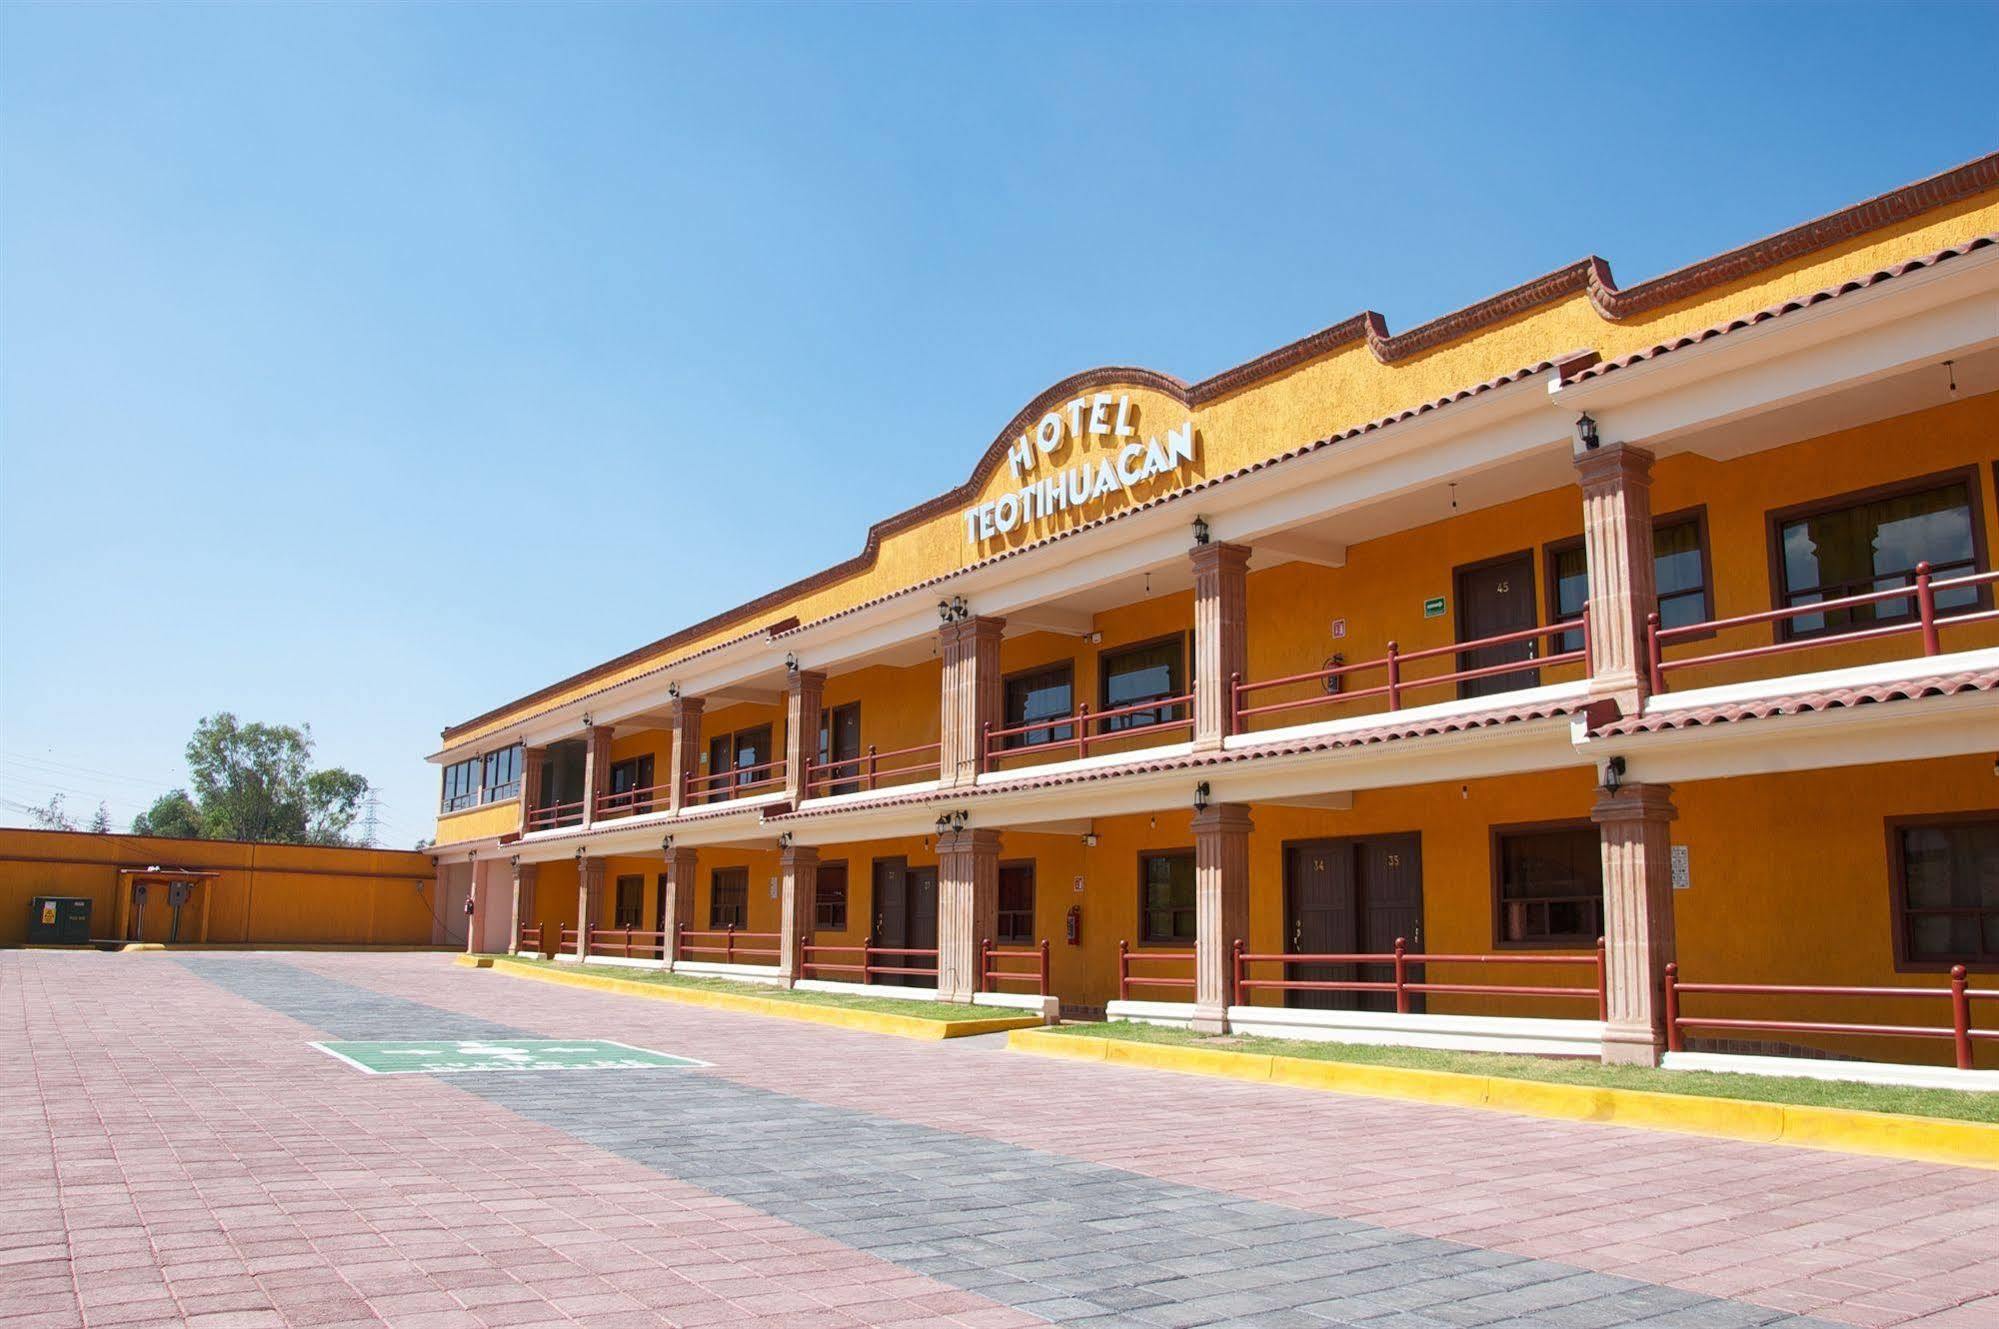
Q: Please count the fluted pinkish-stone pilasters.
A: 14